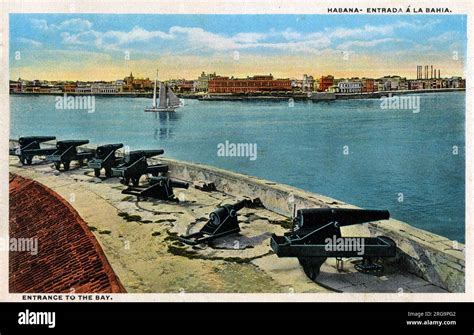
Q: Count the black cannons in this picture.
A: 7